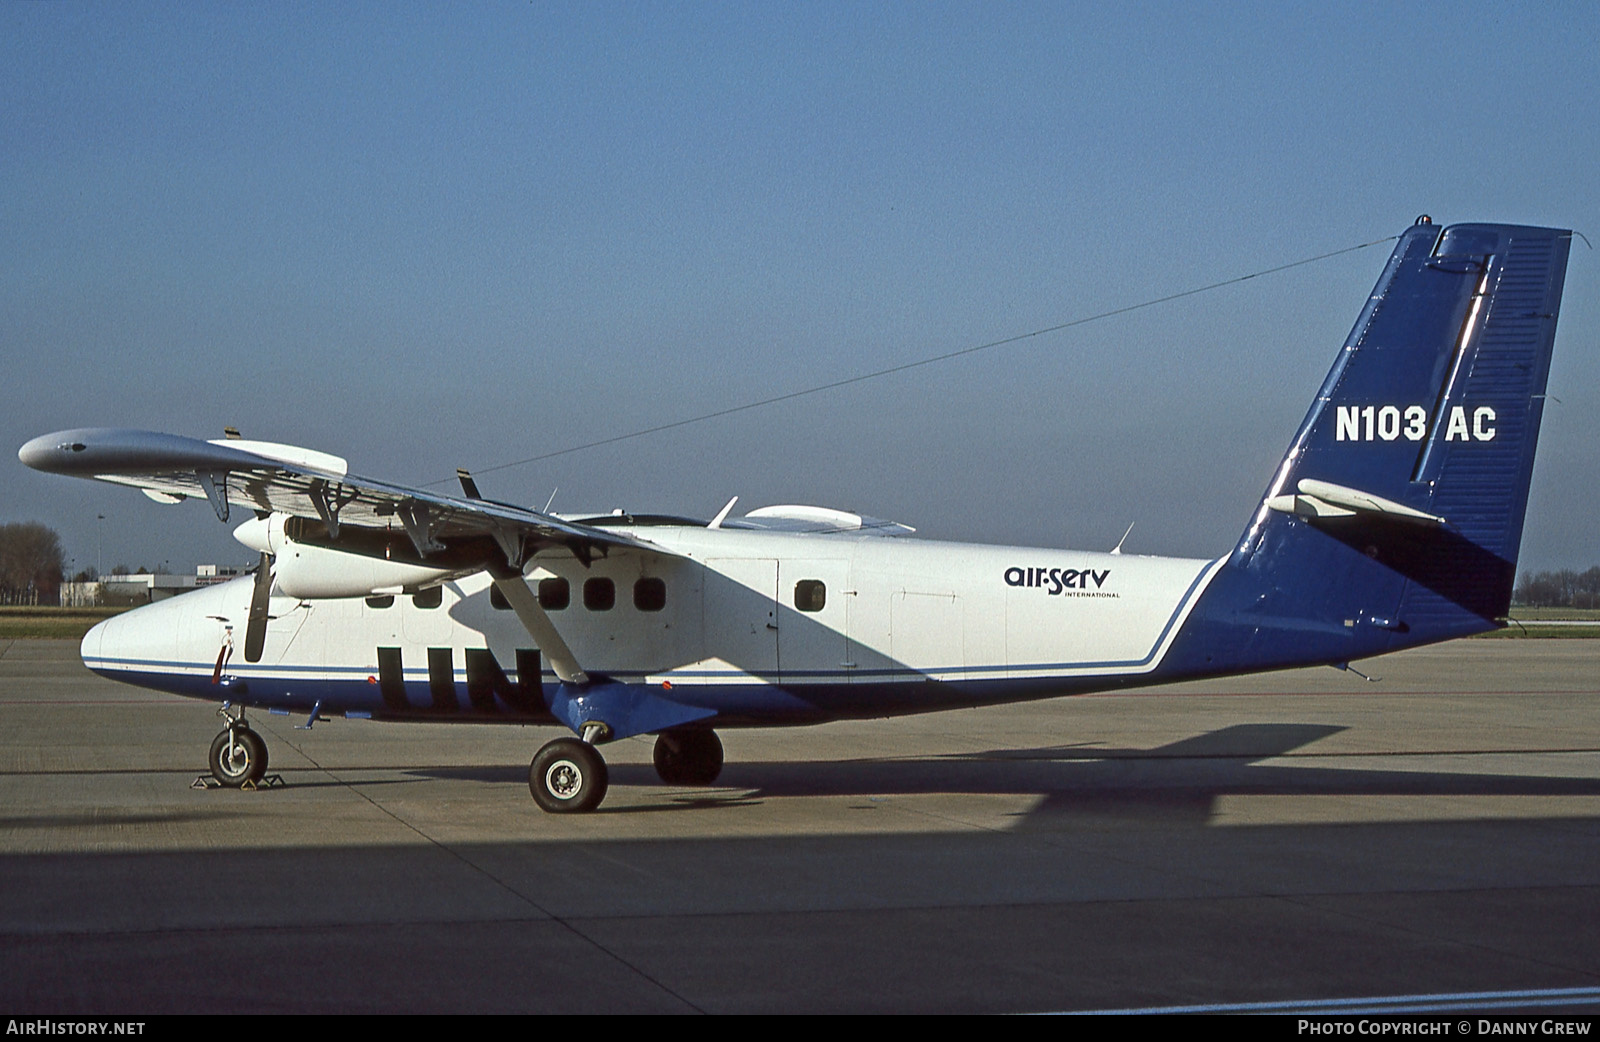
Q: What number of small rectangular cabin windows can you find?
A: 7